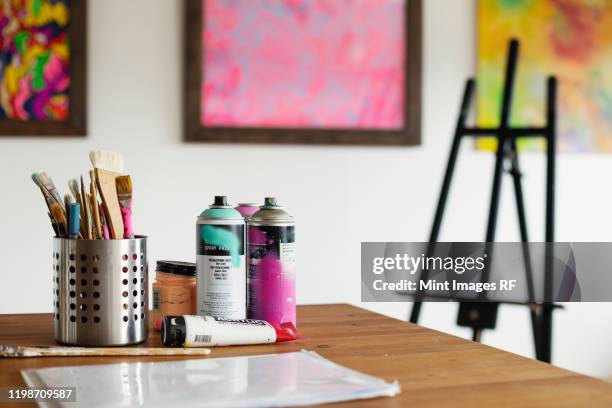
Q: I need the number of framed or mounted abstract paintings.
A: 3